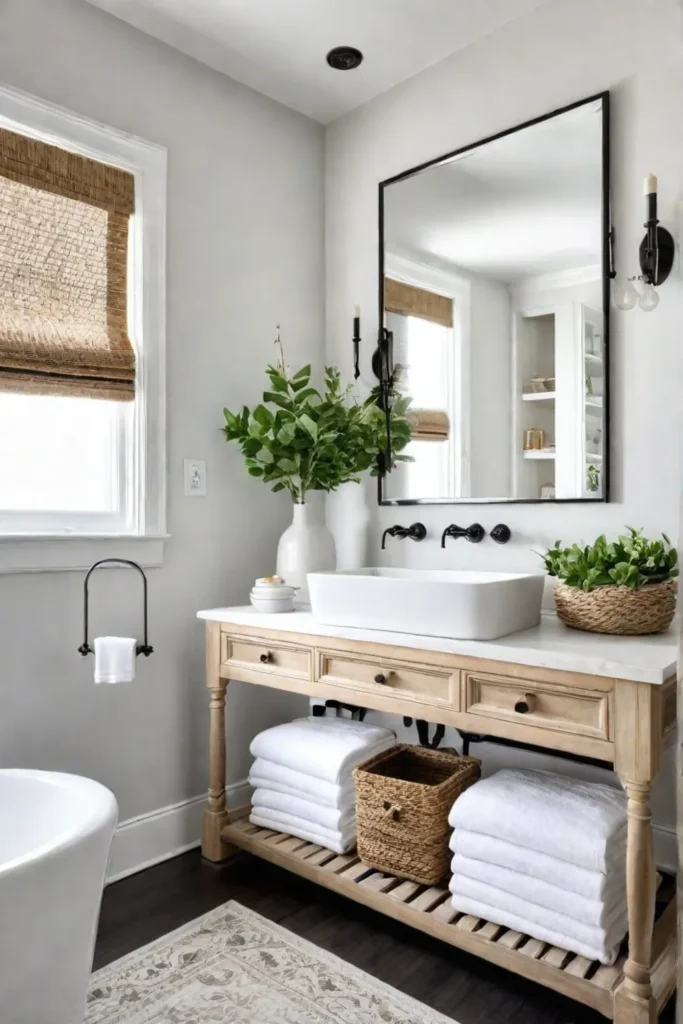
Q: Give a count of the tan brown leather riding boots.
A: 0